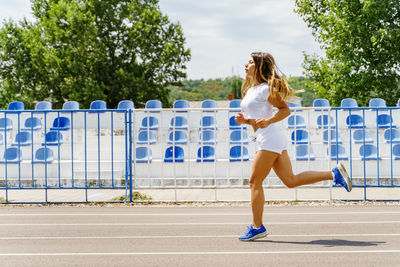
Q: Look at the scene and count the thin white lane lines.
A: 4